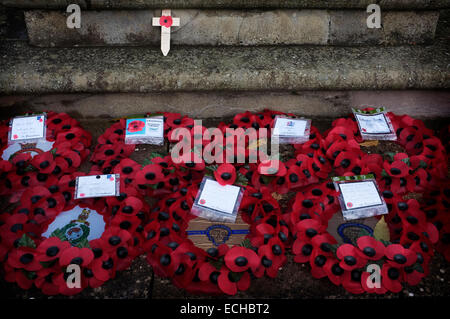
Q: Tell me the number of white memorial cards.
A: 7